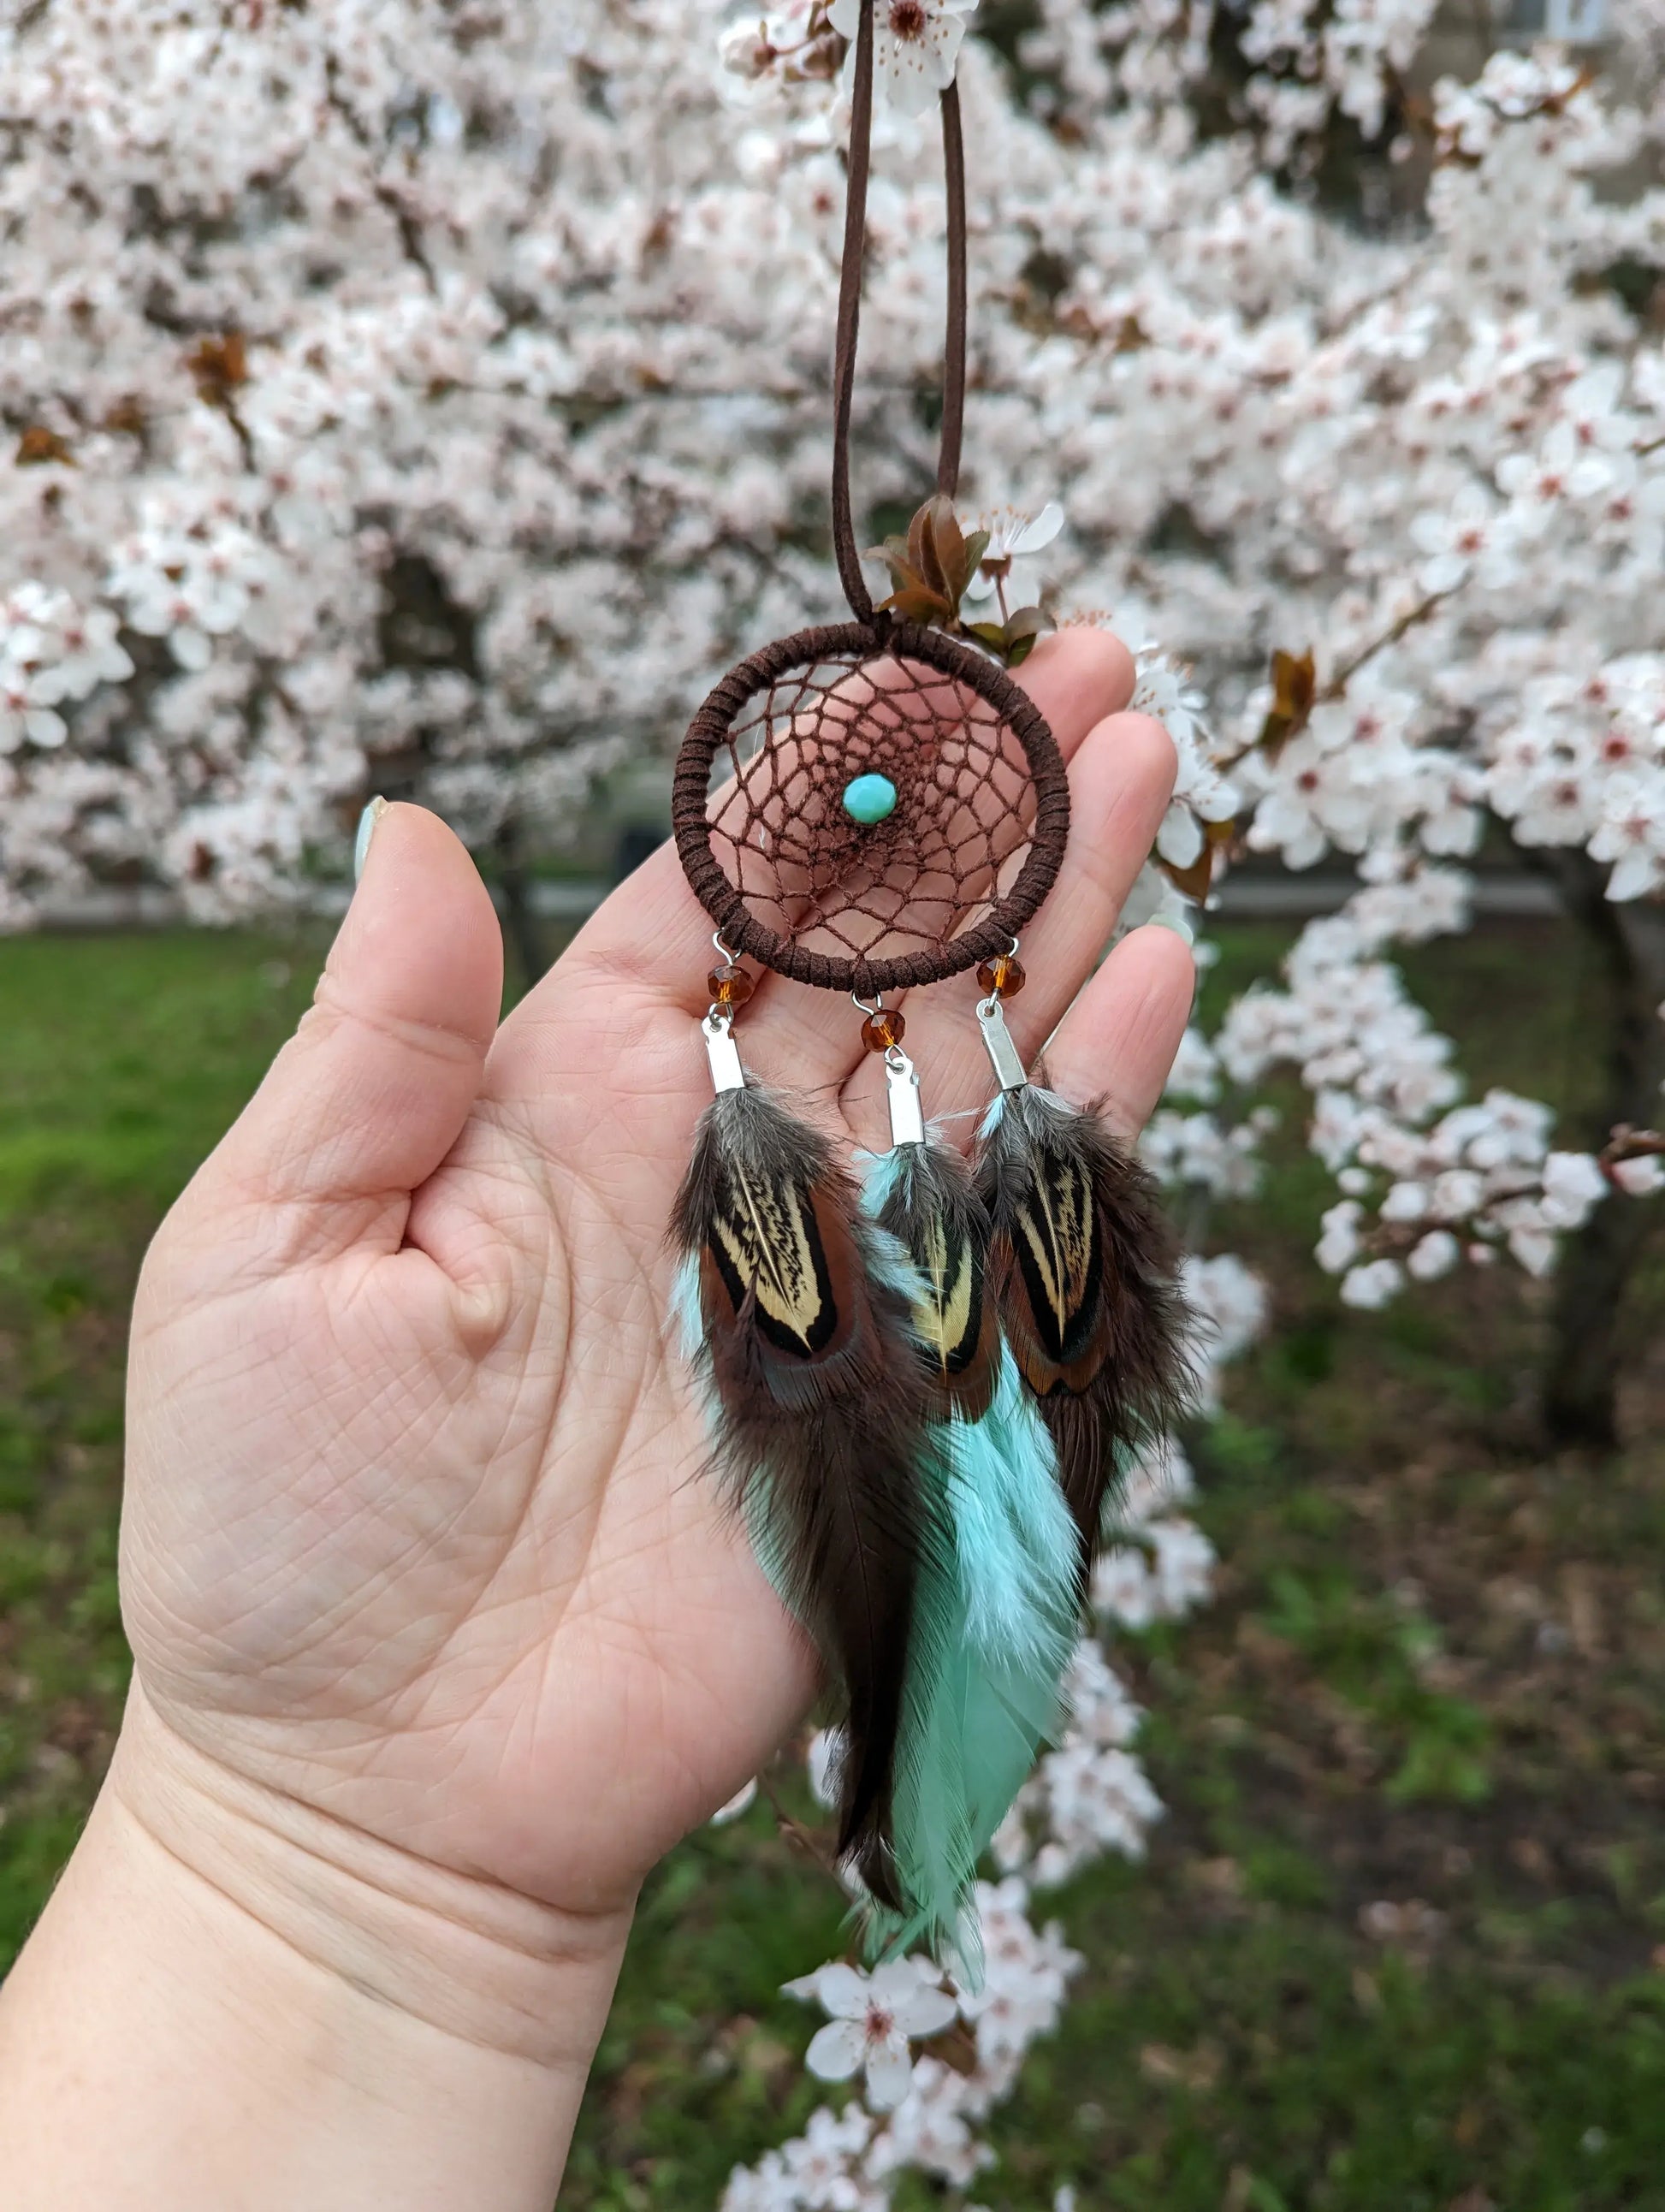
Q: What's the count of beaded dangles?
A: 3